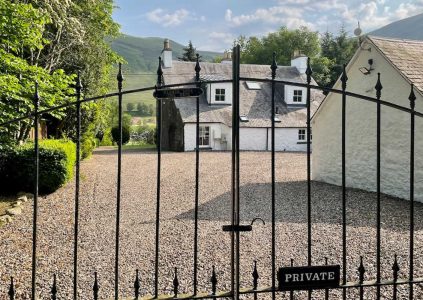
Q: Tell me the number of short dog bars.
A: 11